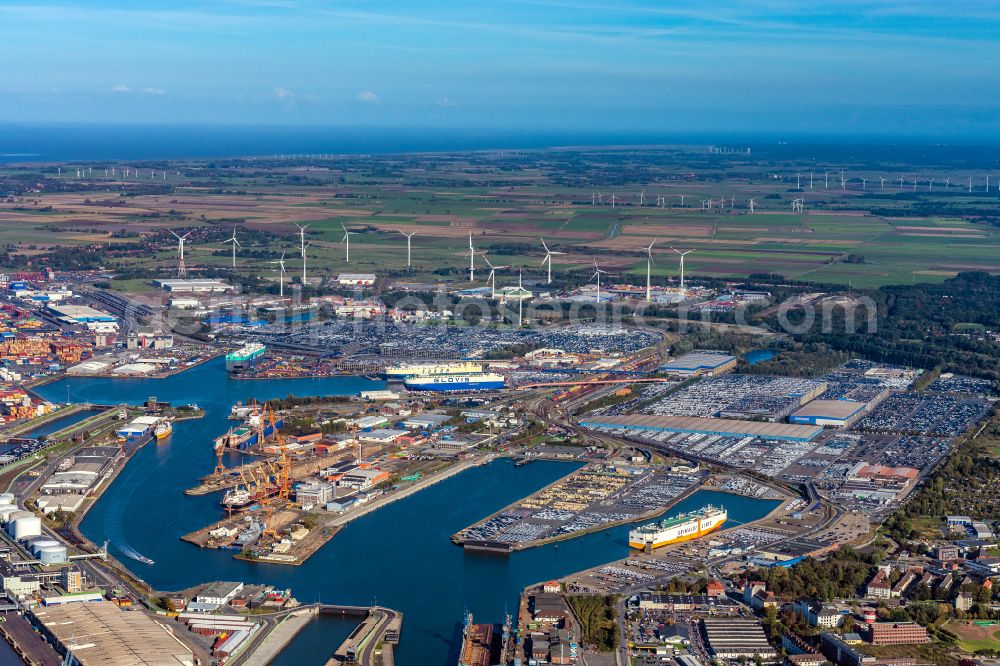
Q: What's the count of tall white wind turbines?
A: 14